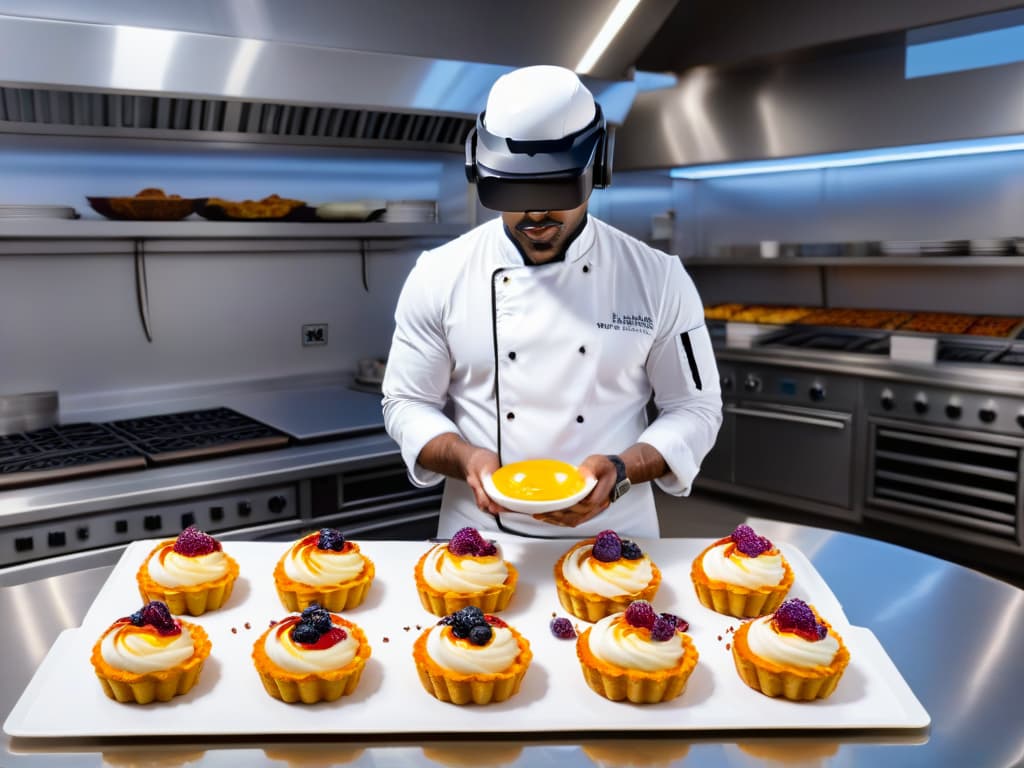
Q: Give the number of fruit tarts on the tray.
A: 10